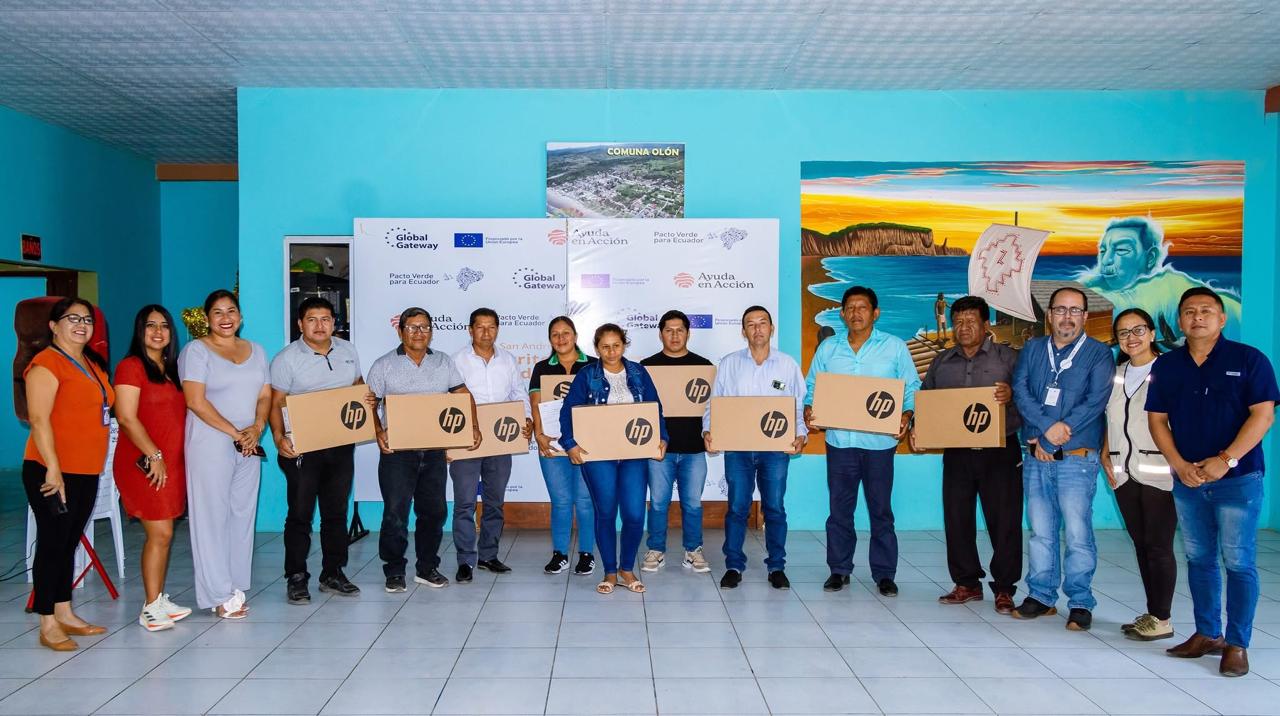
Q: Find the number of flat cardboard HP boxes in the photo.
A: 9